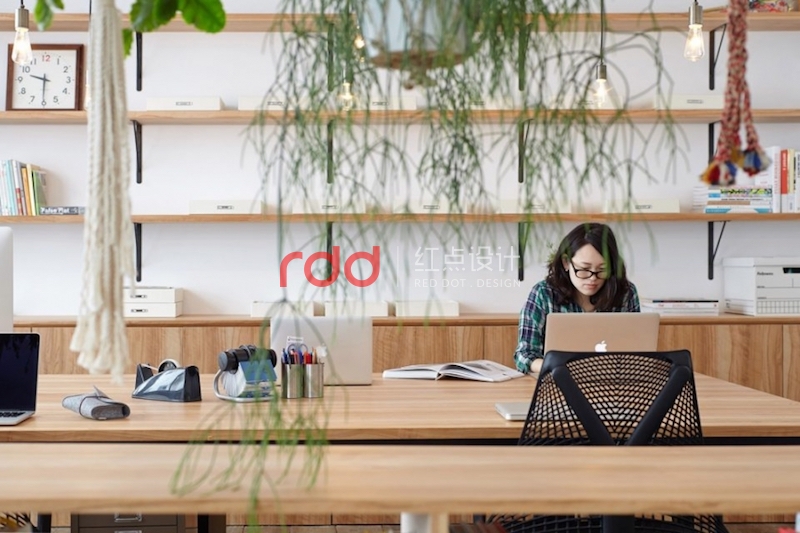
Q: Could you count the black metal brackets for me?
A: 12